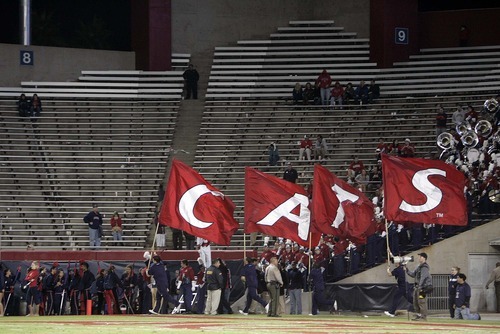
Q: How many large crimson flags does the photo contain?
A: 4